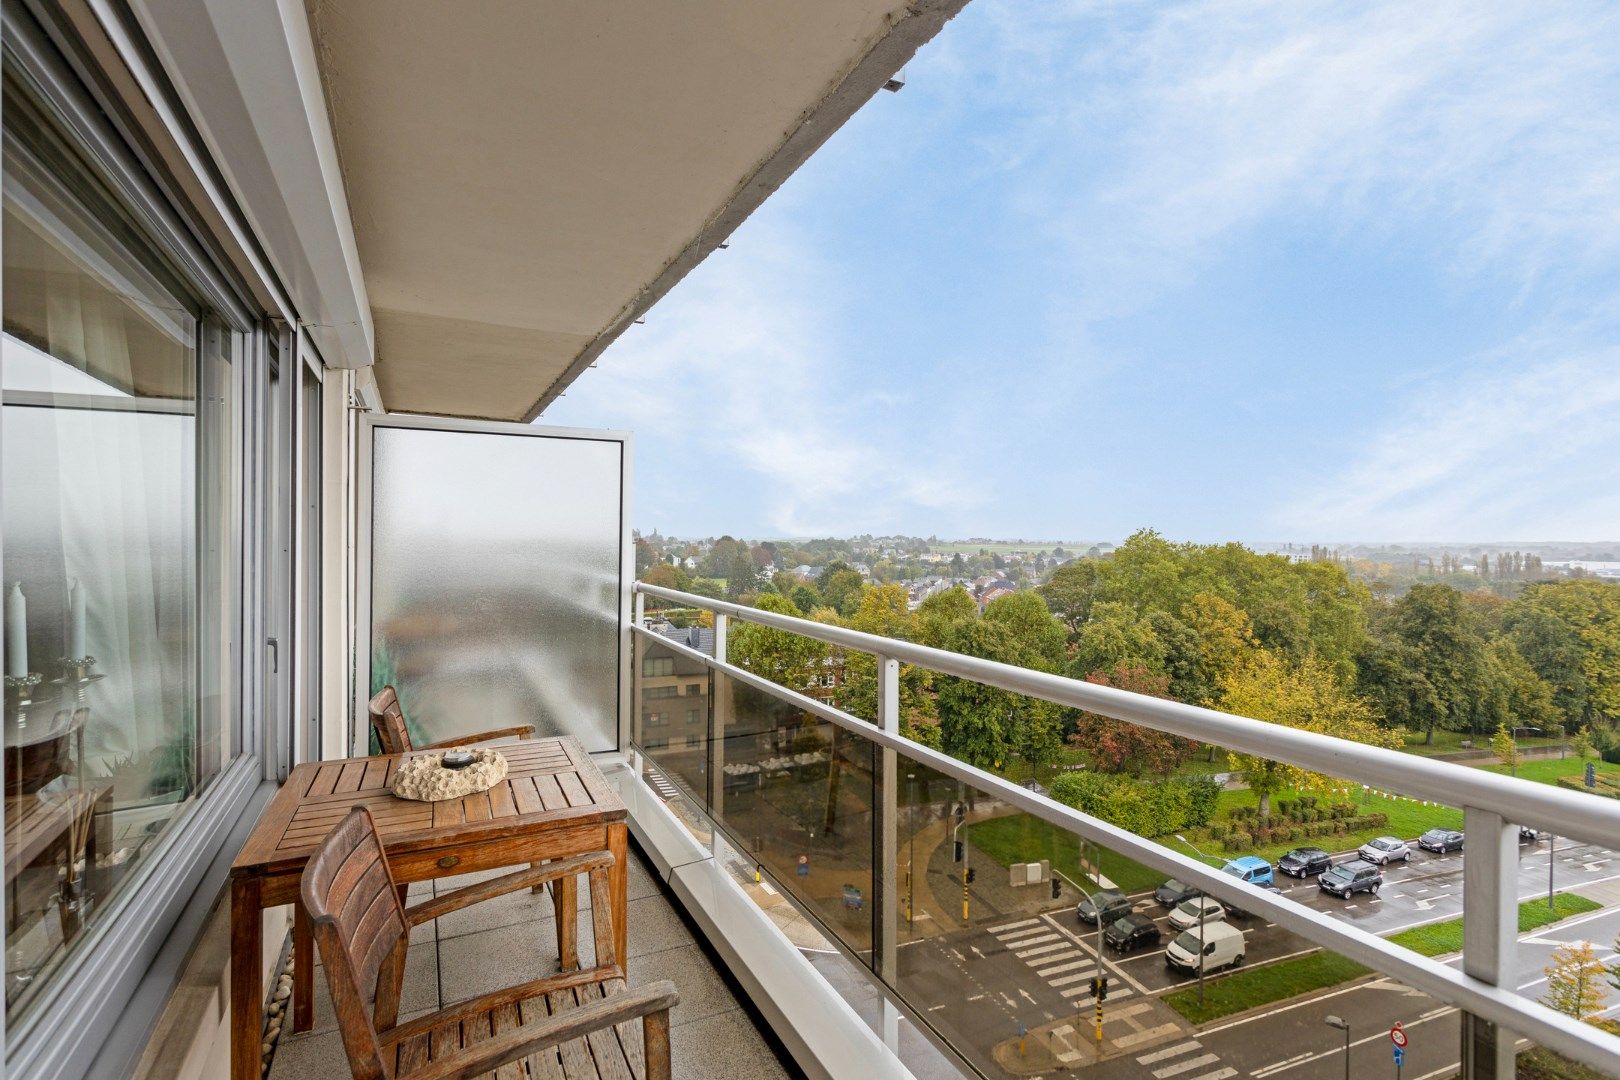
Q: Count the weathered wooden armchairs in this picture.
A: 2